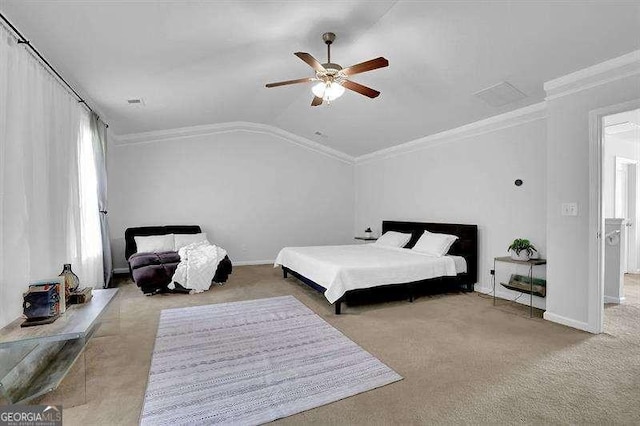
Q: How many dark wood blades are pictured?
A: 5